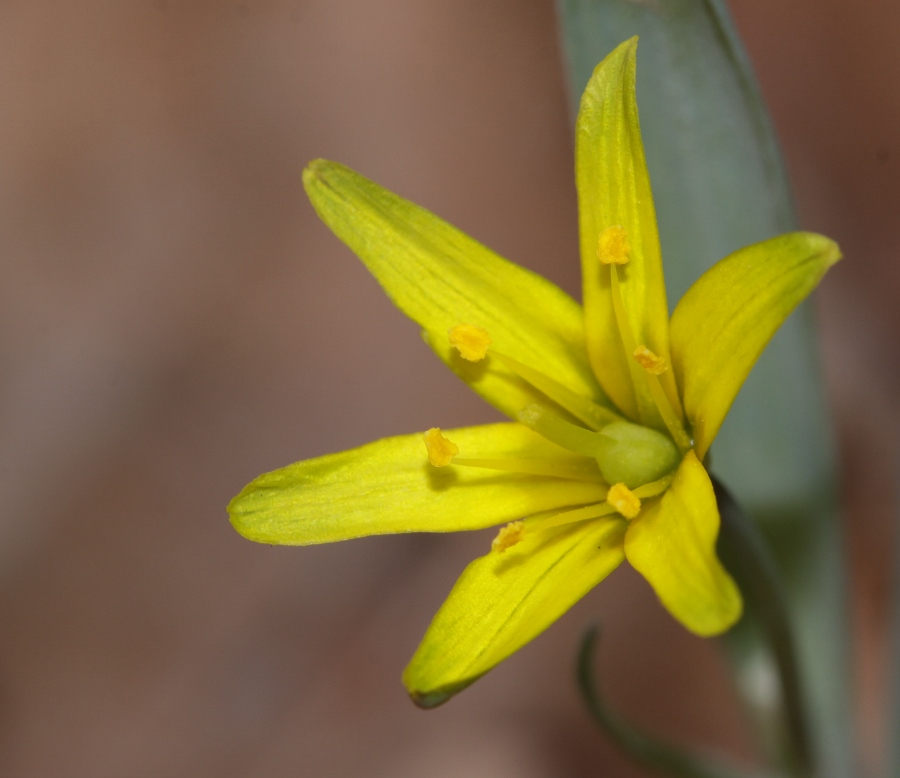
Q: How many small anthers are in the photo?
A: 6